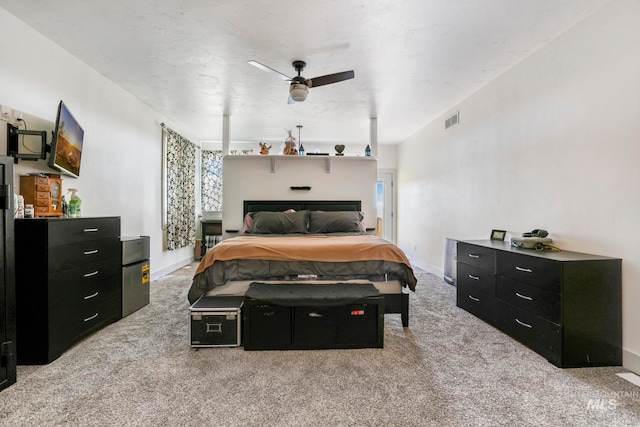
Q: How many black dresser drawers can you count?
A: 11